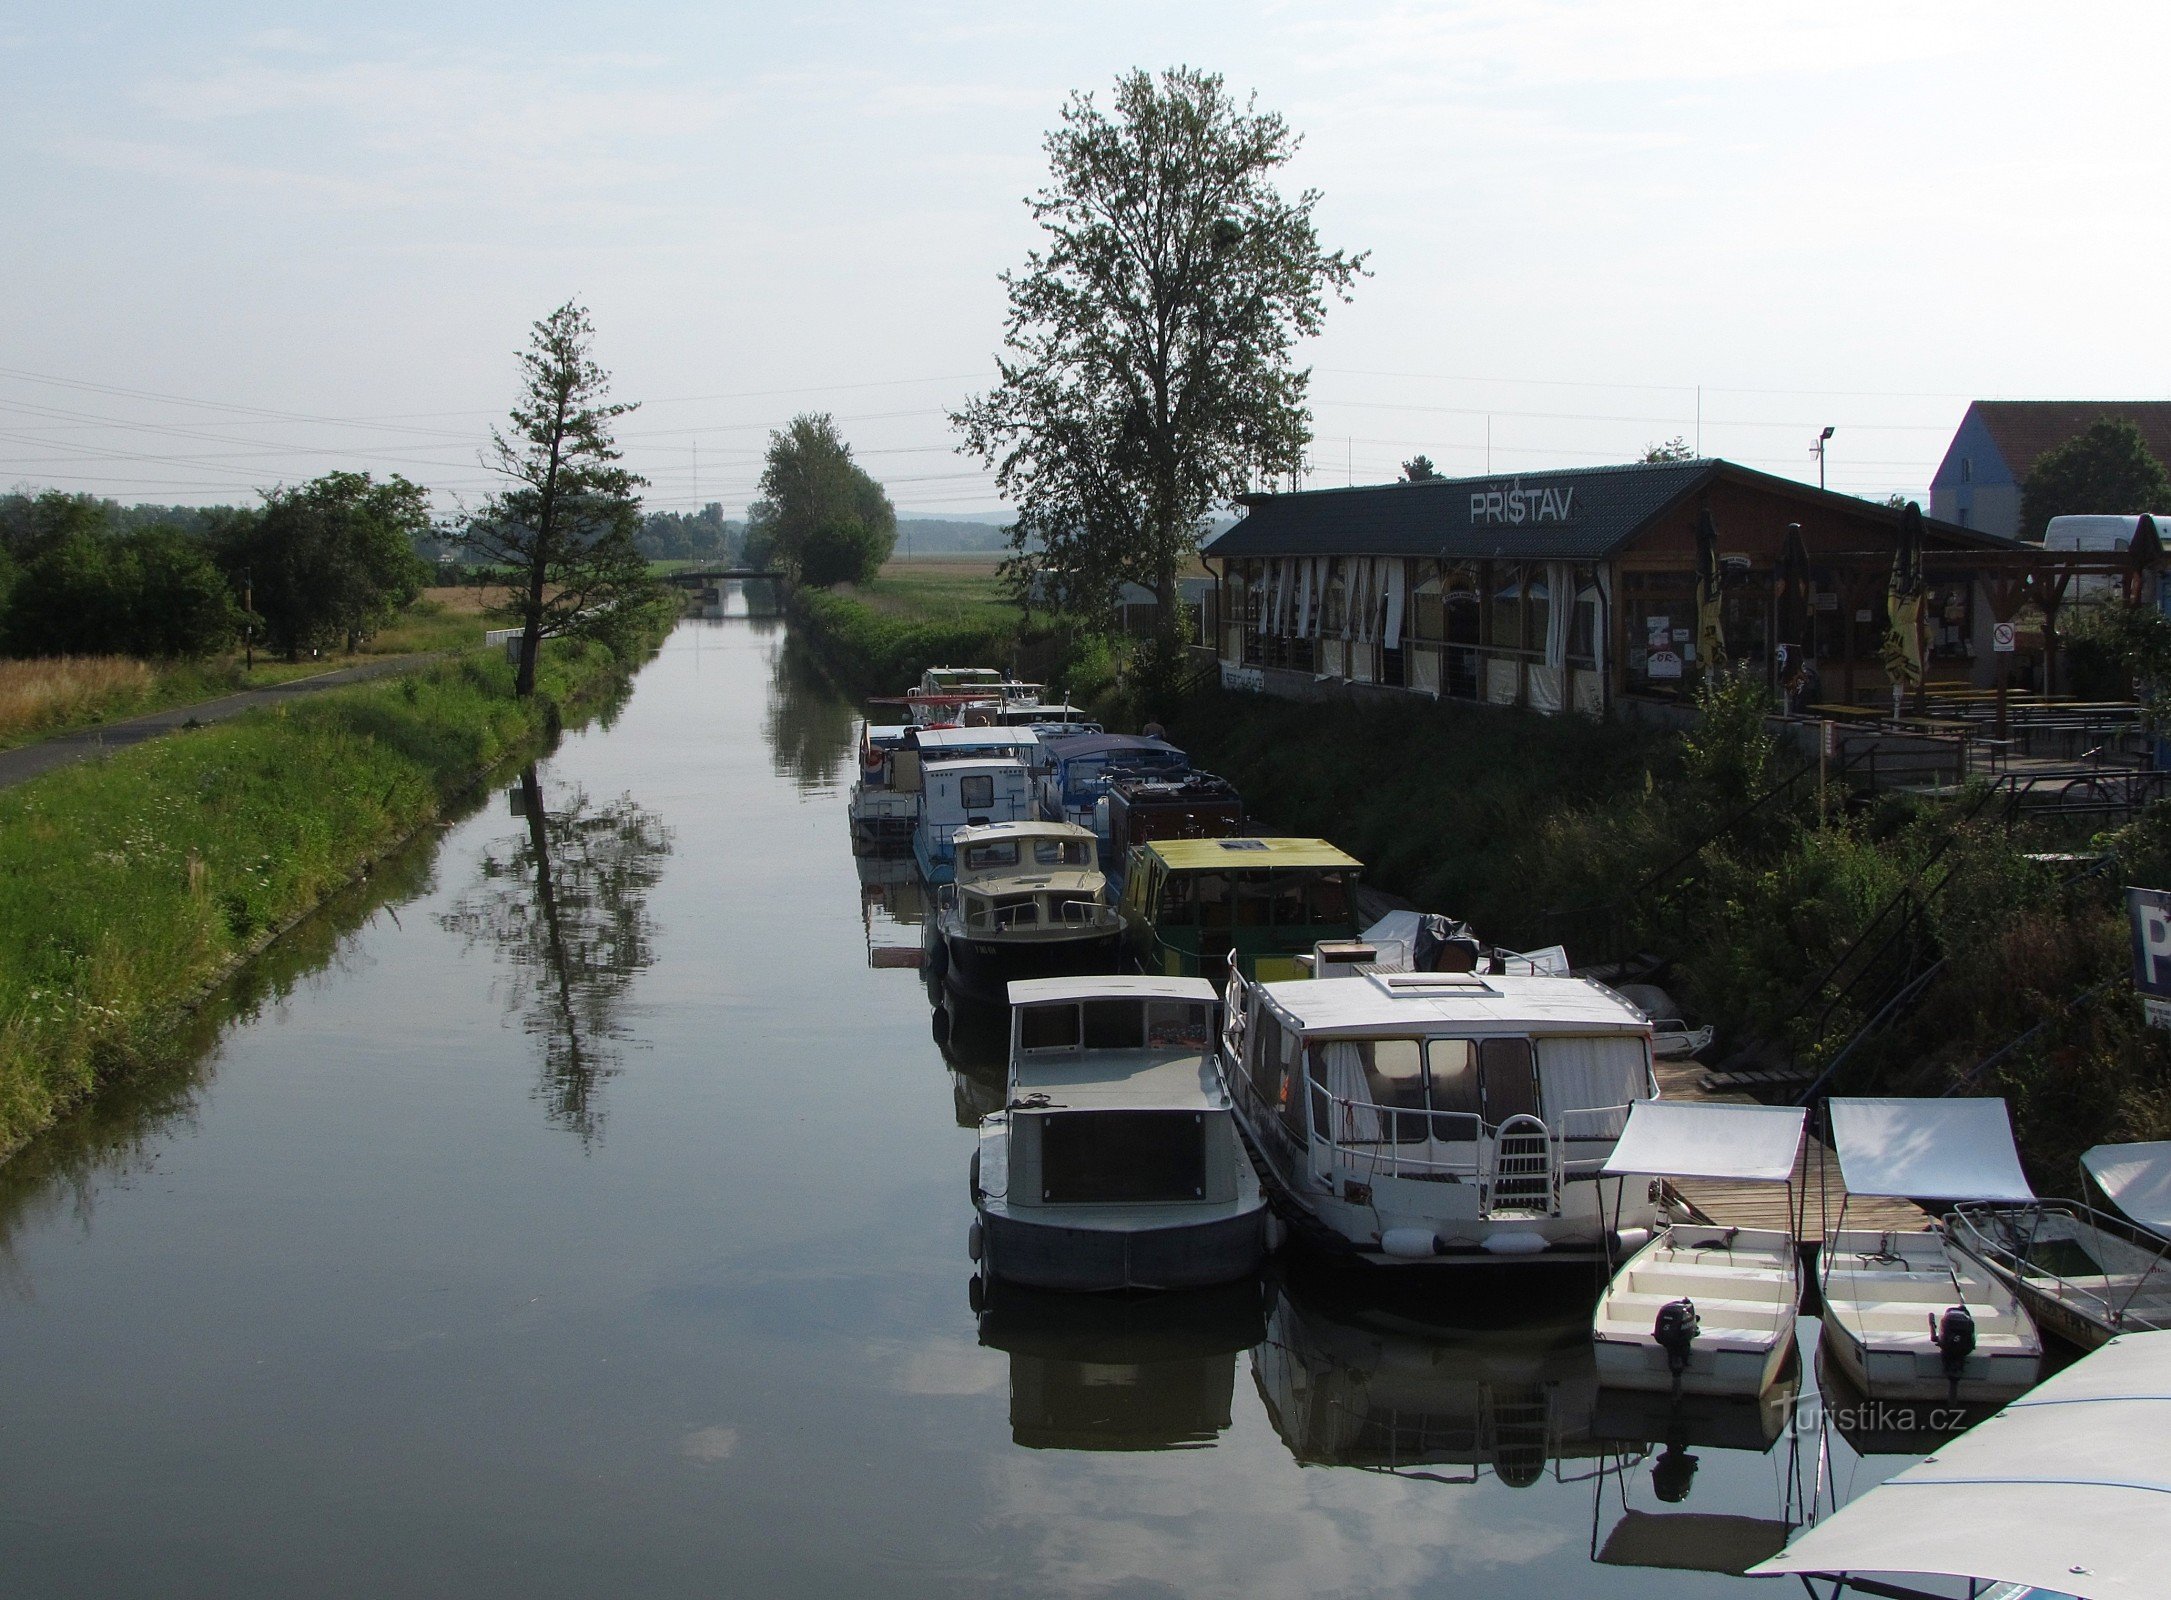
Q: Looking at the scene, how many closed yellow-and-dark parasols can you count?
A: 2